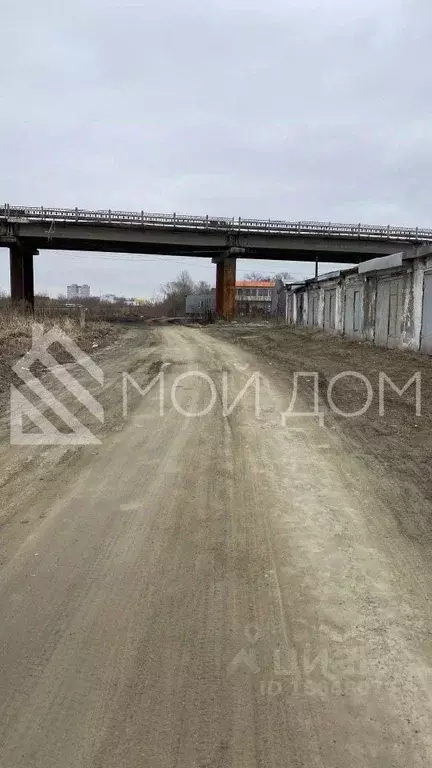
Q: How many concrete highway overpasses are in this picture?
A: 1